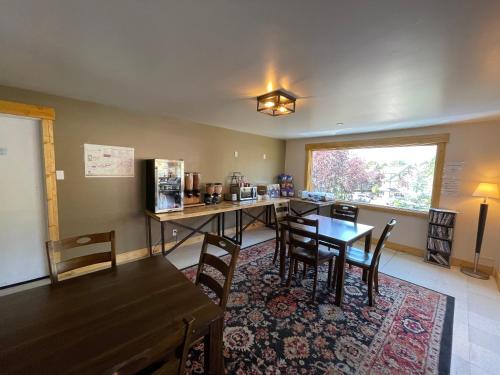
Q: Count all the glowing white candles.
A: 0